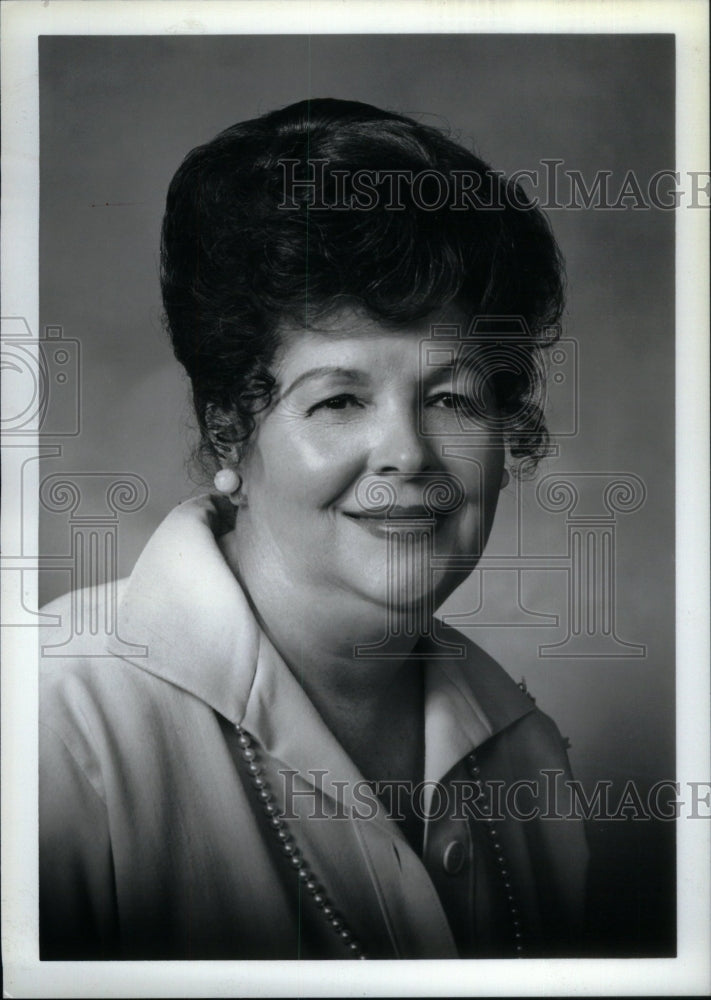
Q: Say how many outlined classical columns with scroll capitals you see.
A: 3